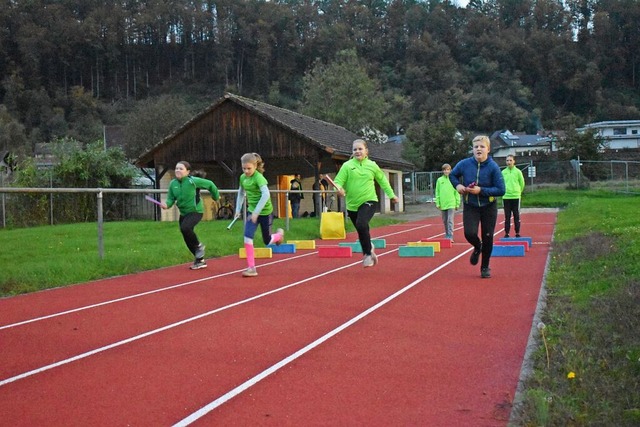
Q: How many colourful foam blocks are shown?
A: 12